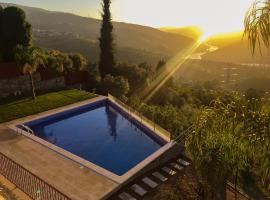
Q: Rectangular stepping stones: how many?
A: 7